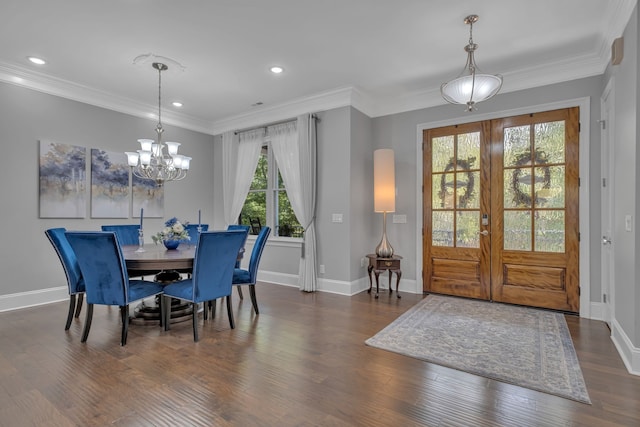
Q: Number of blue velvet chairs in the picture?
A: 7